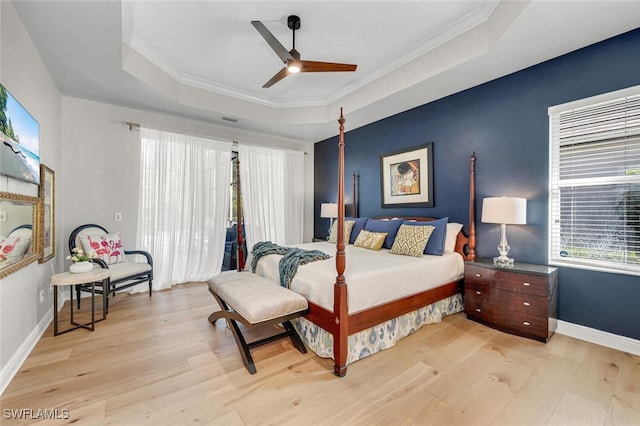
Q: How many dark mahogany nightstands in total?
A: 1